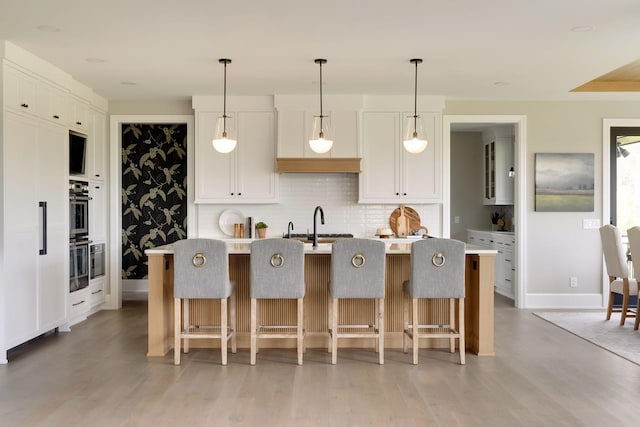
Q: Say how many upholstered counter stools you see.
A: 4